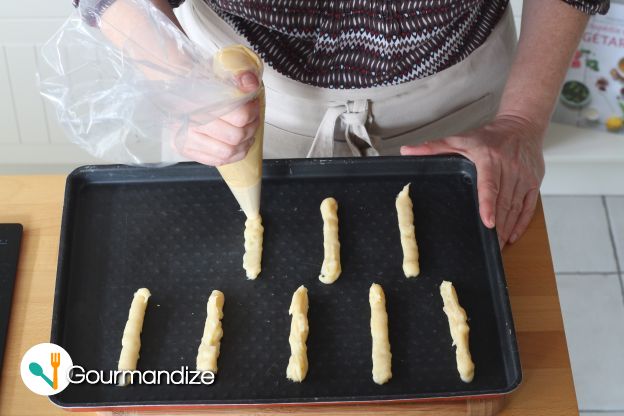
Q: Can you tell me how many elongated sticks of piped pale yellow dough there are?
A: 8